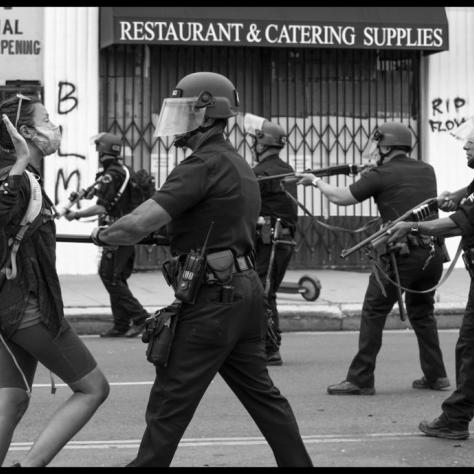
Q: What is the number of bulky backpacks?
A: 1